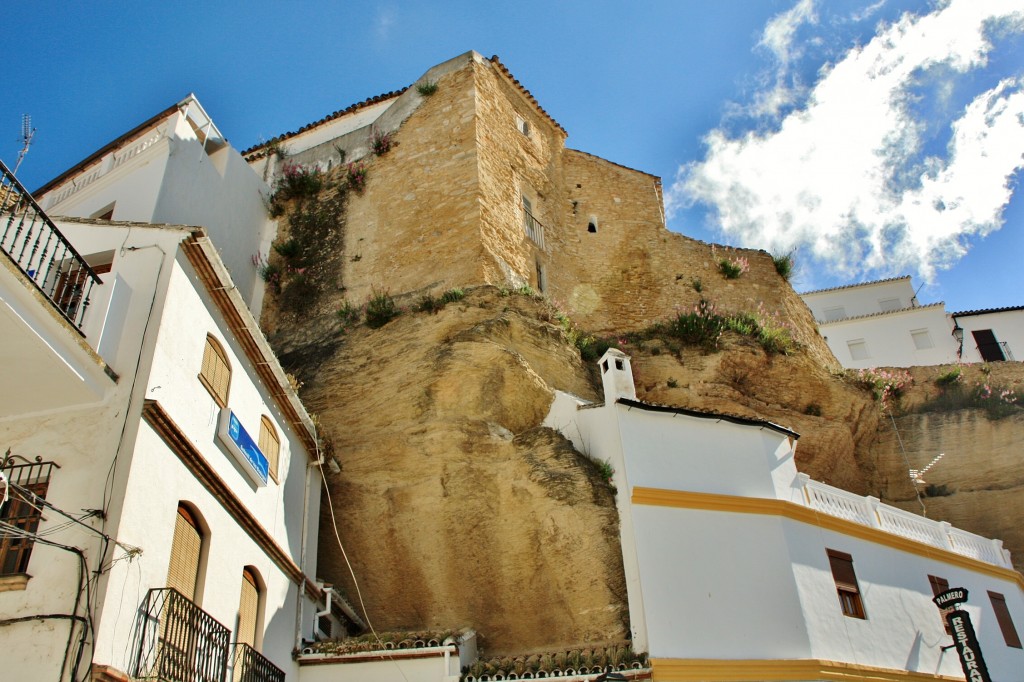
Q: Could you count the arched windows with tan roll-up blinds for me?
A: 4